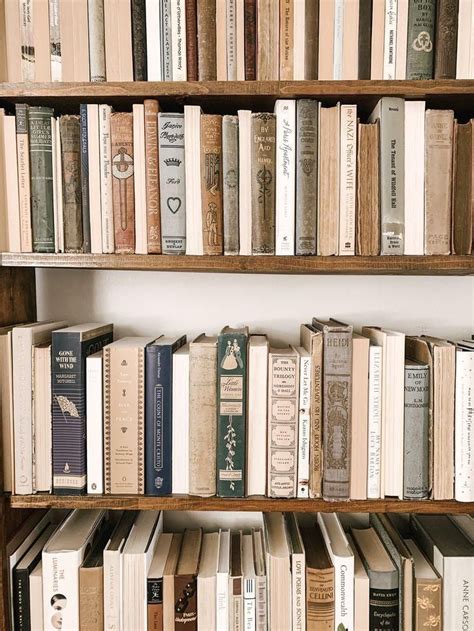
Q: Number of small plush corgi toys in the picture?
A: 0